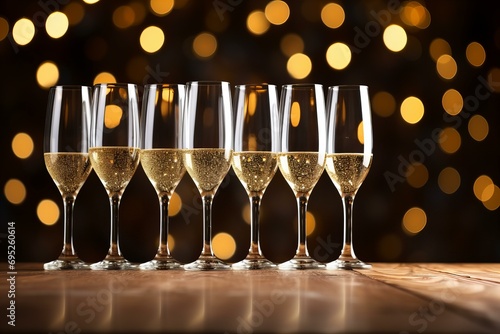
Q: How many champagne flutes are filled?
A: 7